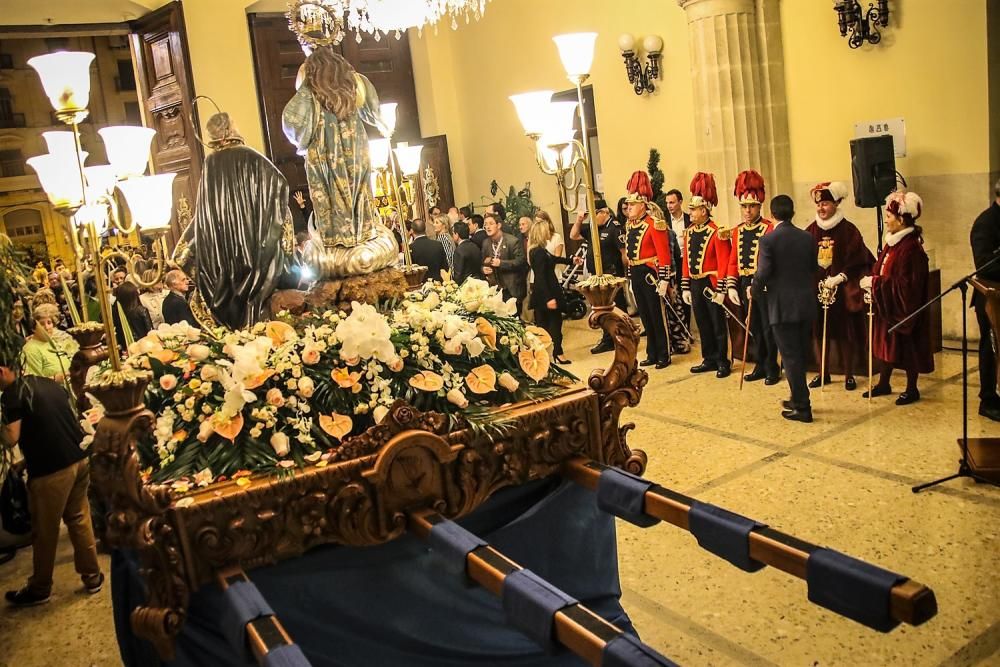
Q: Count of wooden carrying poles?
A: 3